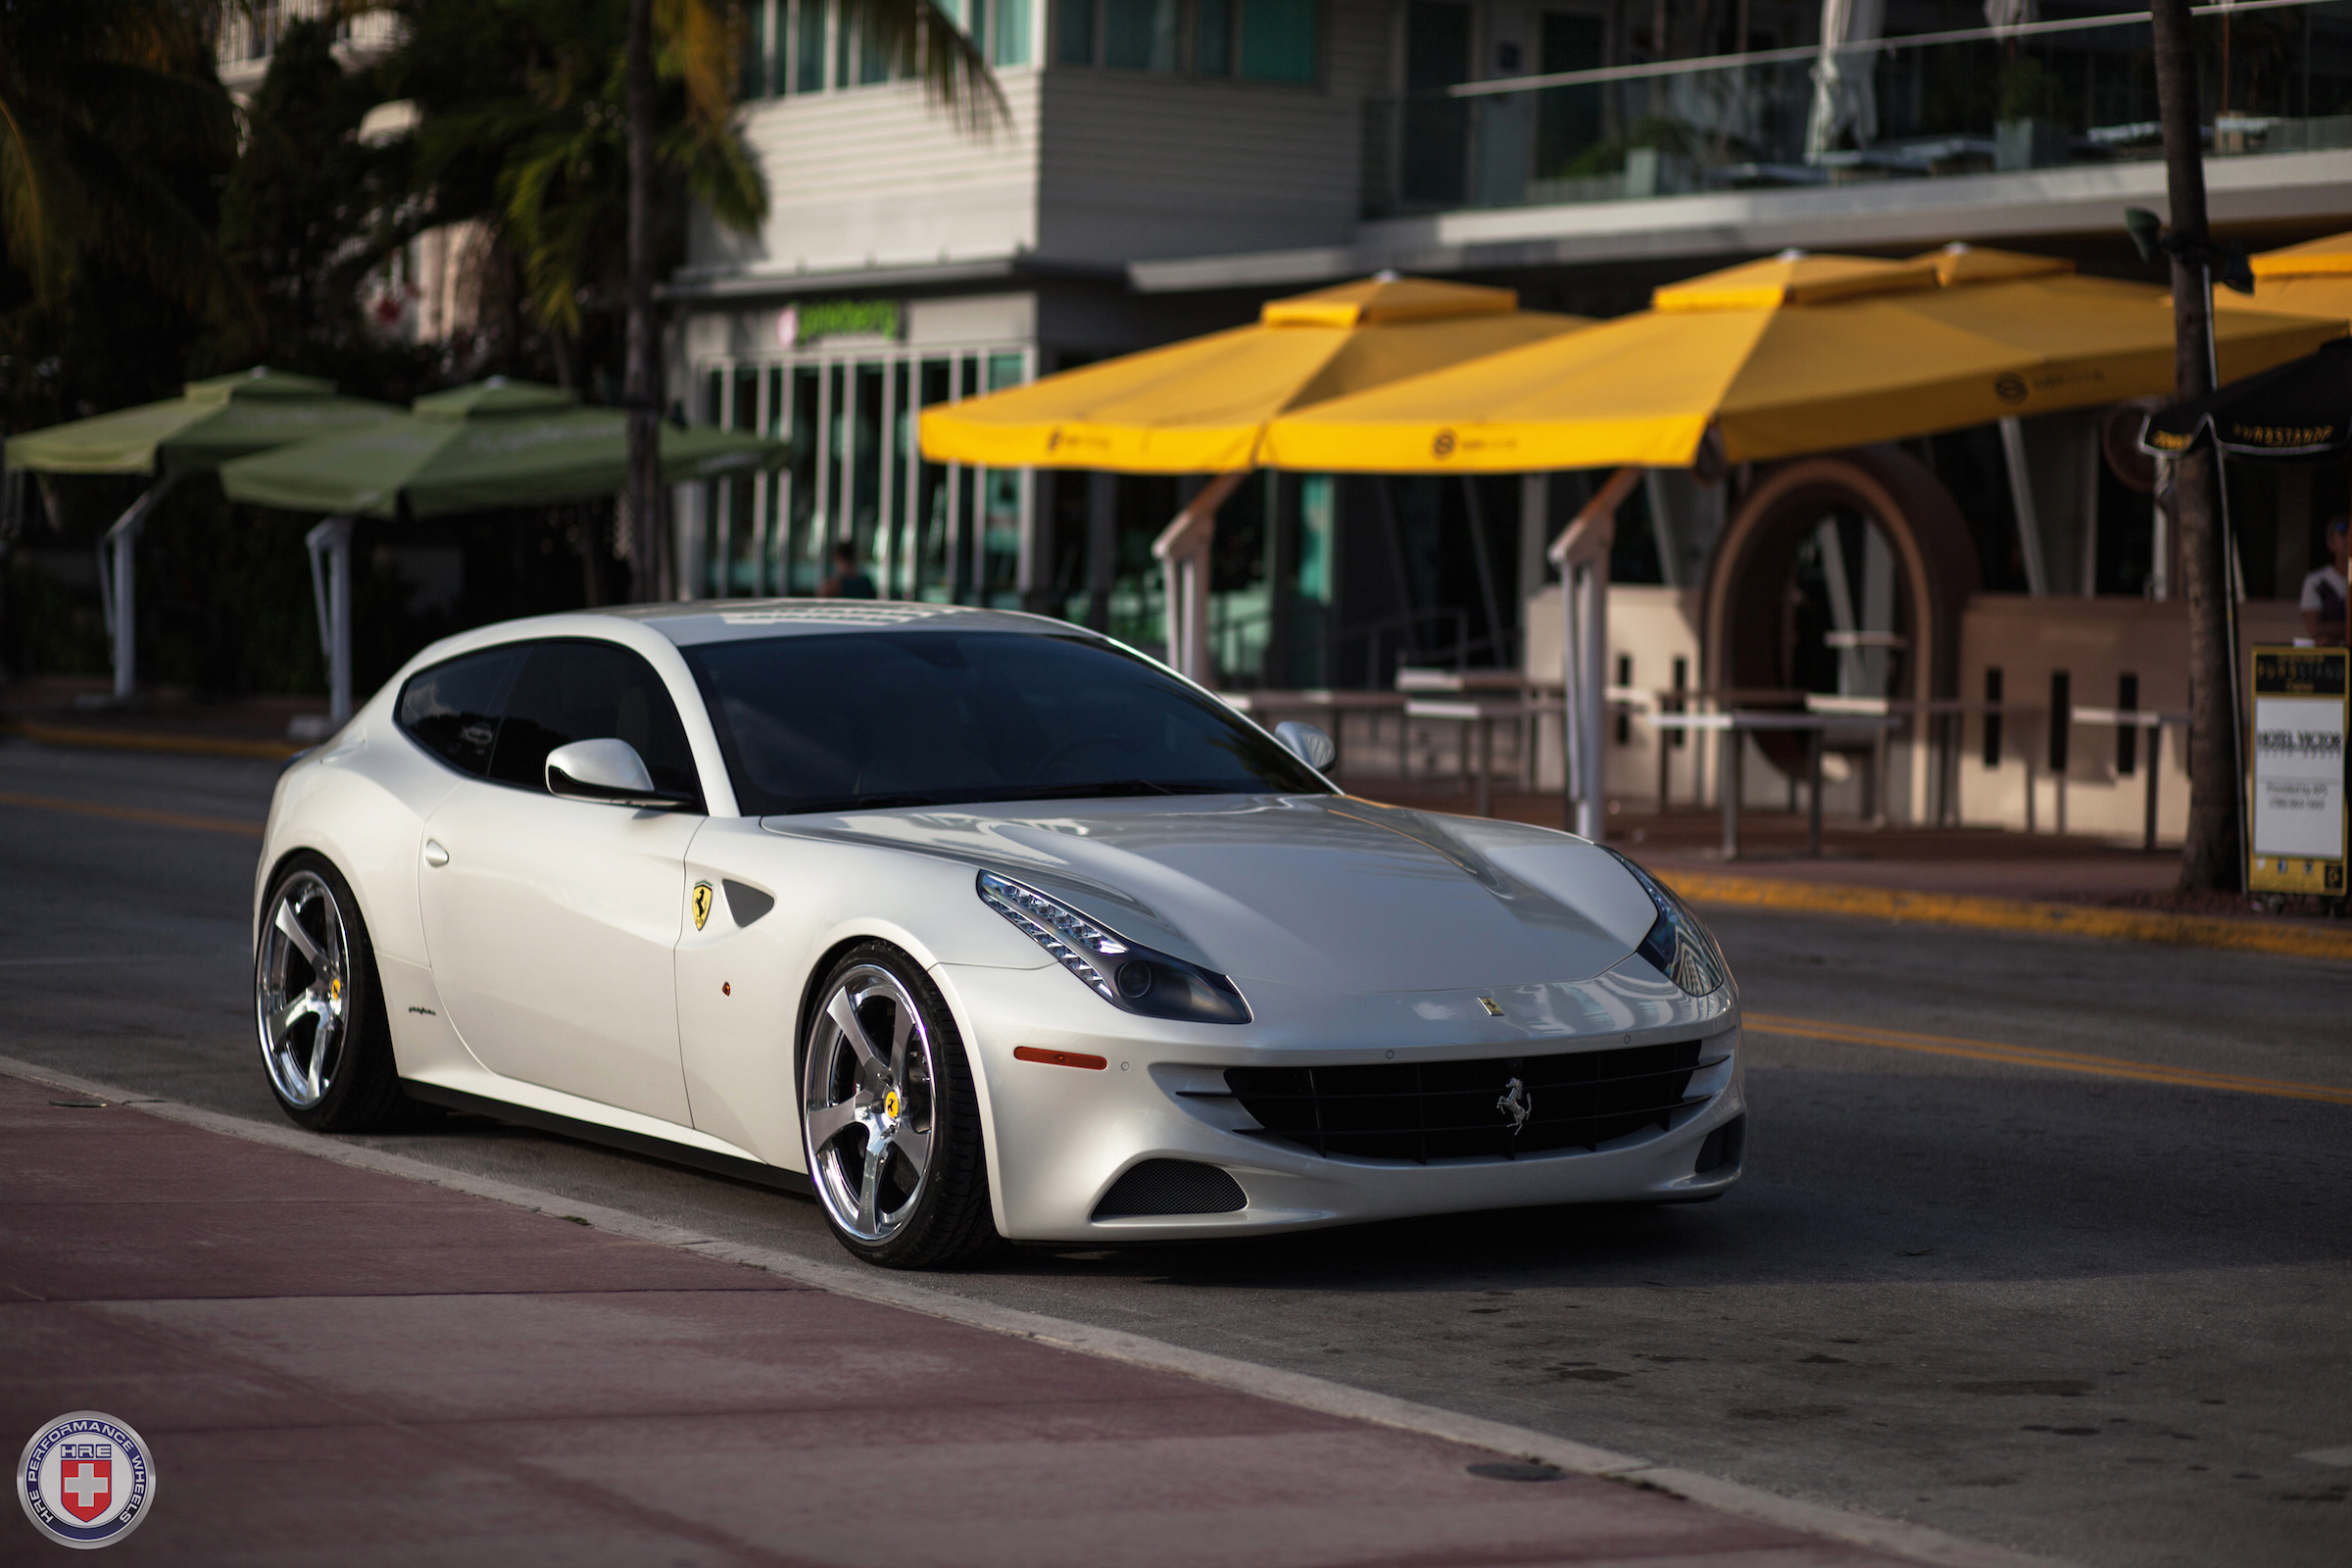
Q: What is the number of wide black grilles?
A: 1